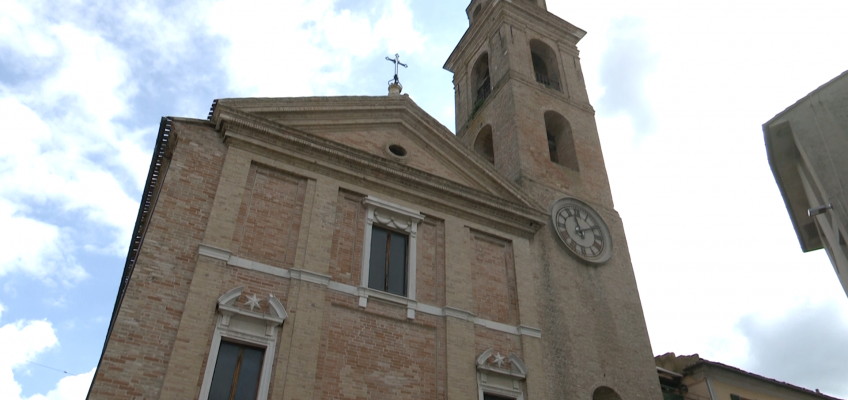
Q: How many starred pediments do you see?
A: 2